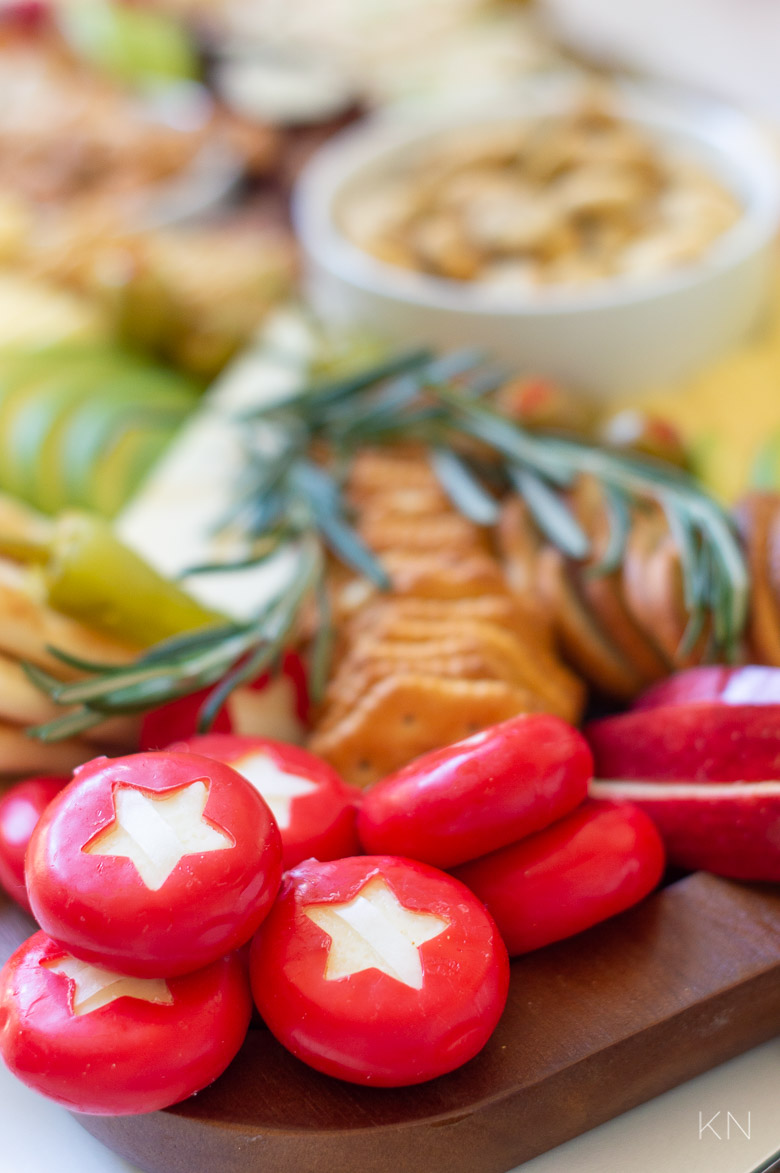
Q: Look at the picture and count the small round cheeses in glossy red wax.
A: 8